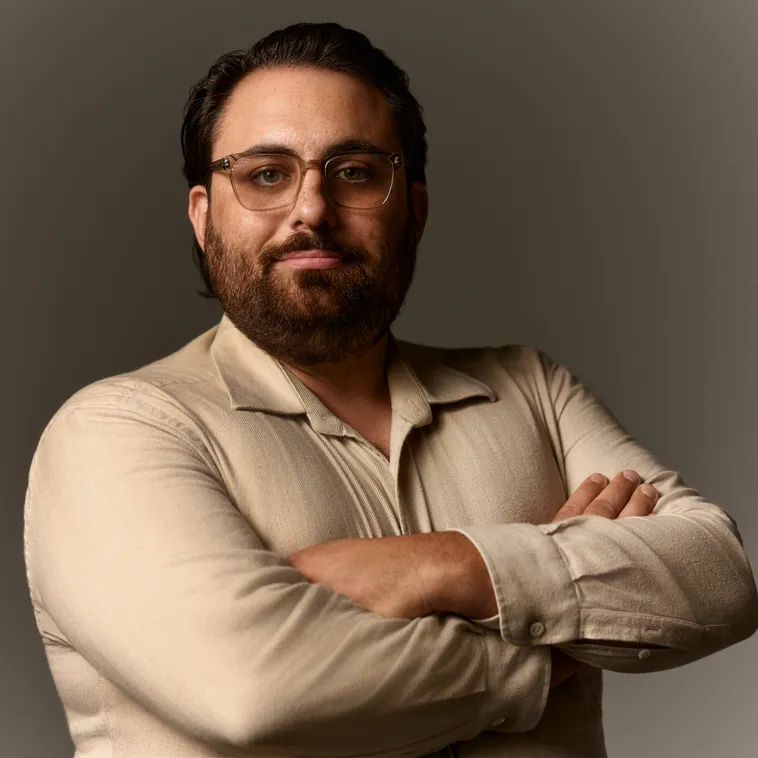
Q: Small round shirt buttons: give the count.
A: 3